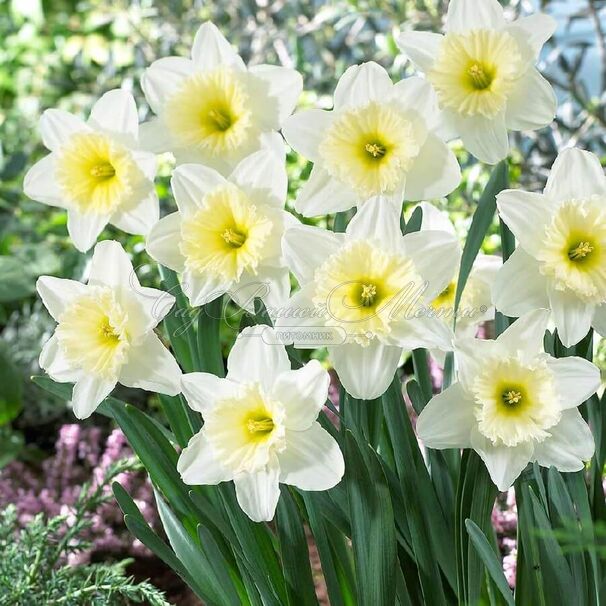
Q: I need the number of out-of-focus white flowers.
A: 1